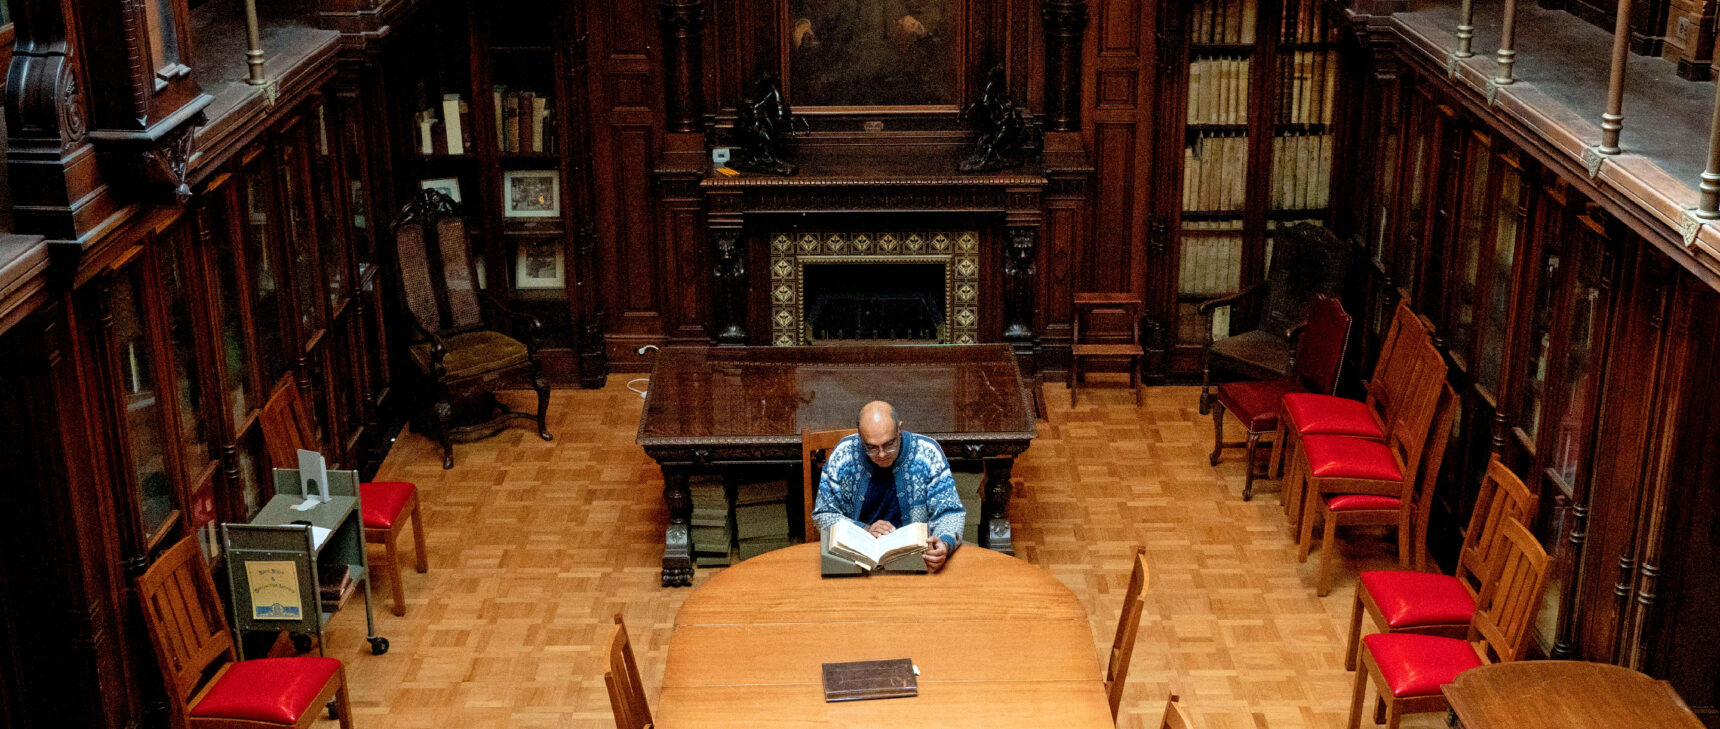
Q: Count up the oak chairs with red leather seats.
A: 7